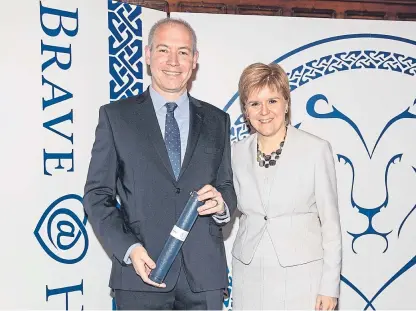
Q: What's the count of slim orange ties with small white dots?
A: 0